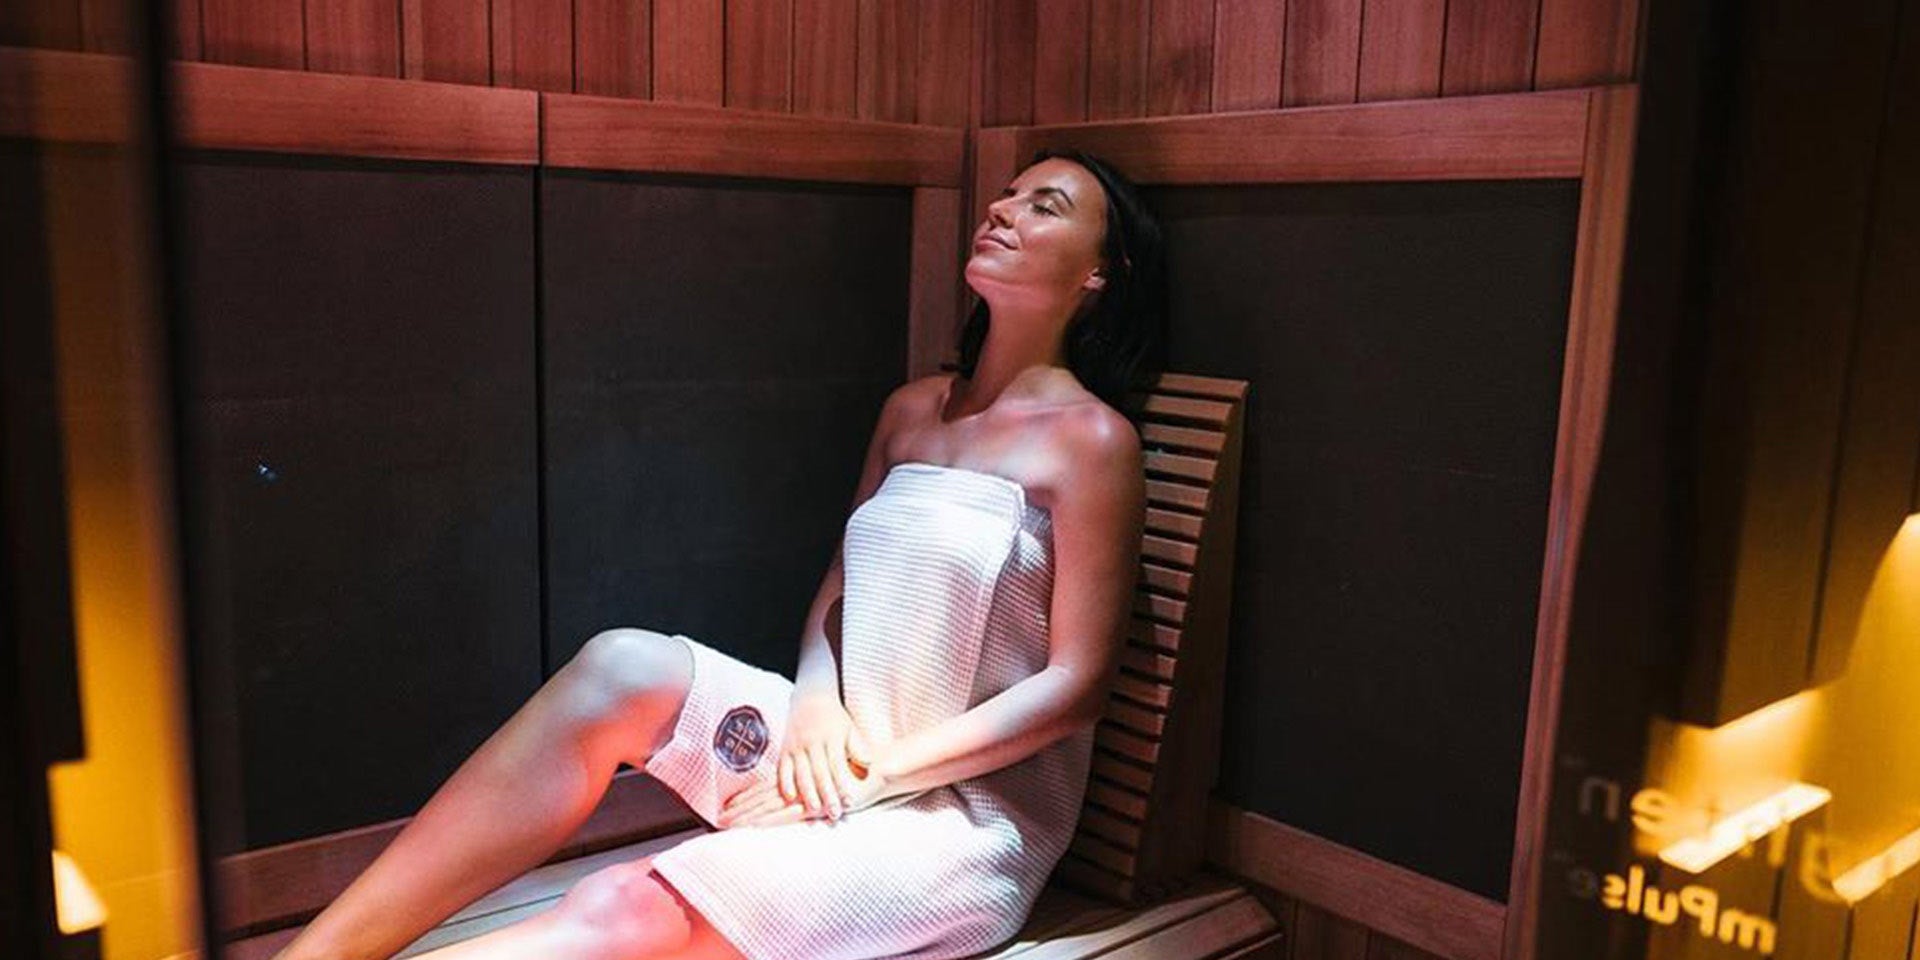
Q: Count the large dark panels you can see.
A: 3